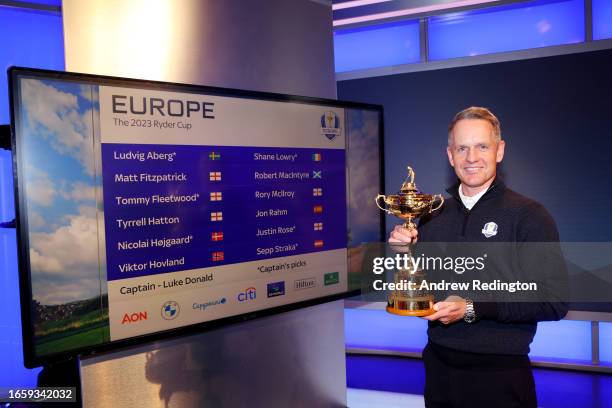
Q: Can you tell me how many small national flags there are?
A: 12